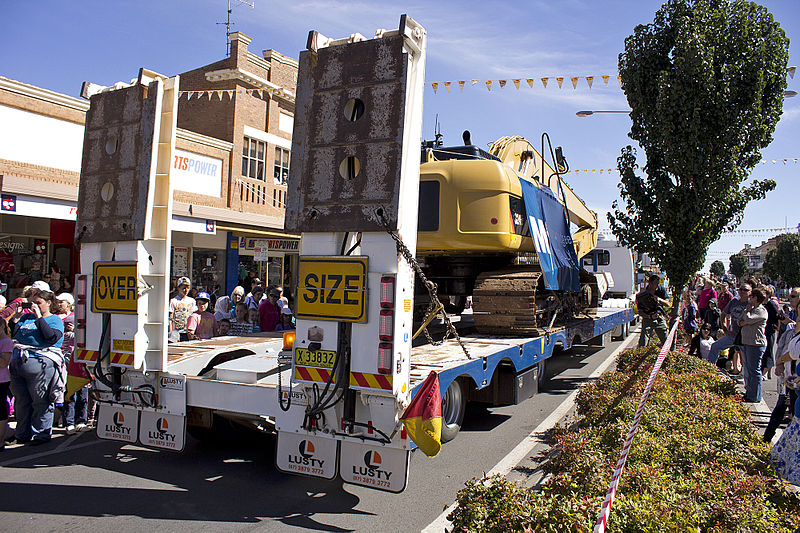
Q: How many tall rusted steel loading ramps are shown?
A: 2